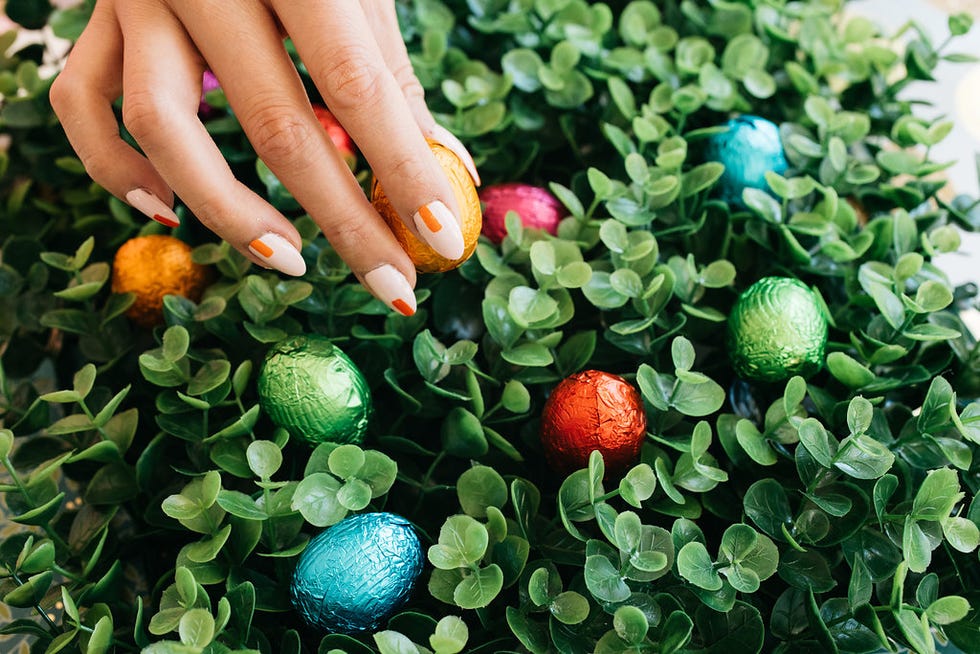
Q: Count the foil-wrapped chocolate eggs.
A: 10